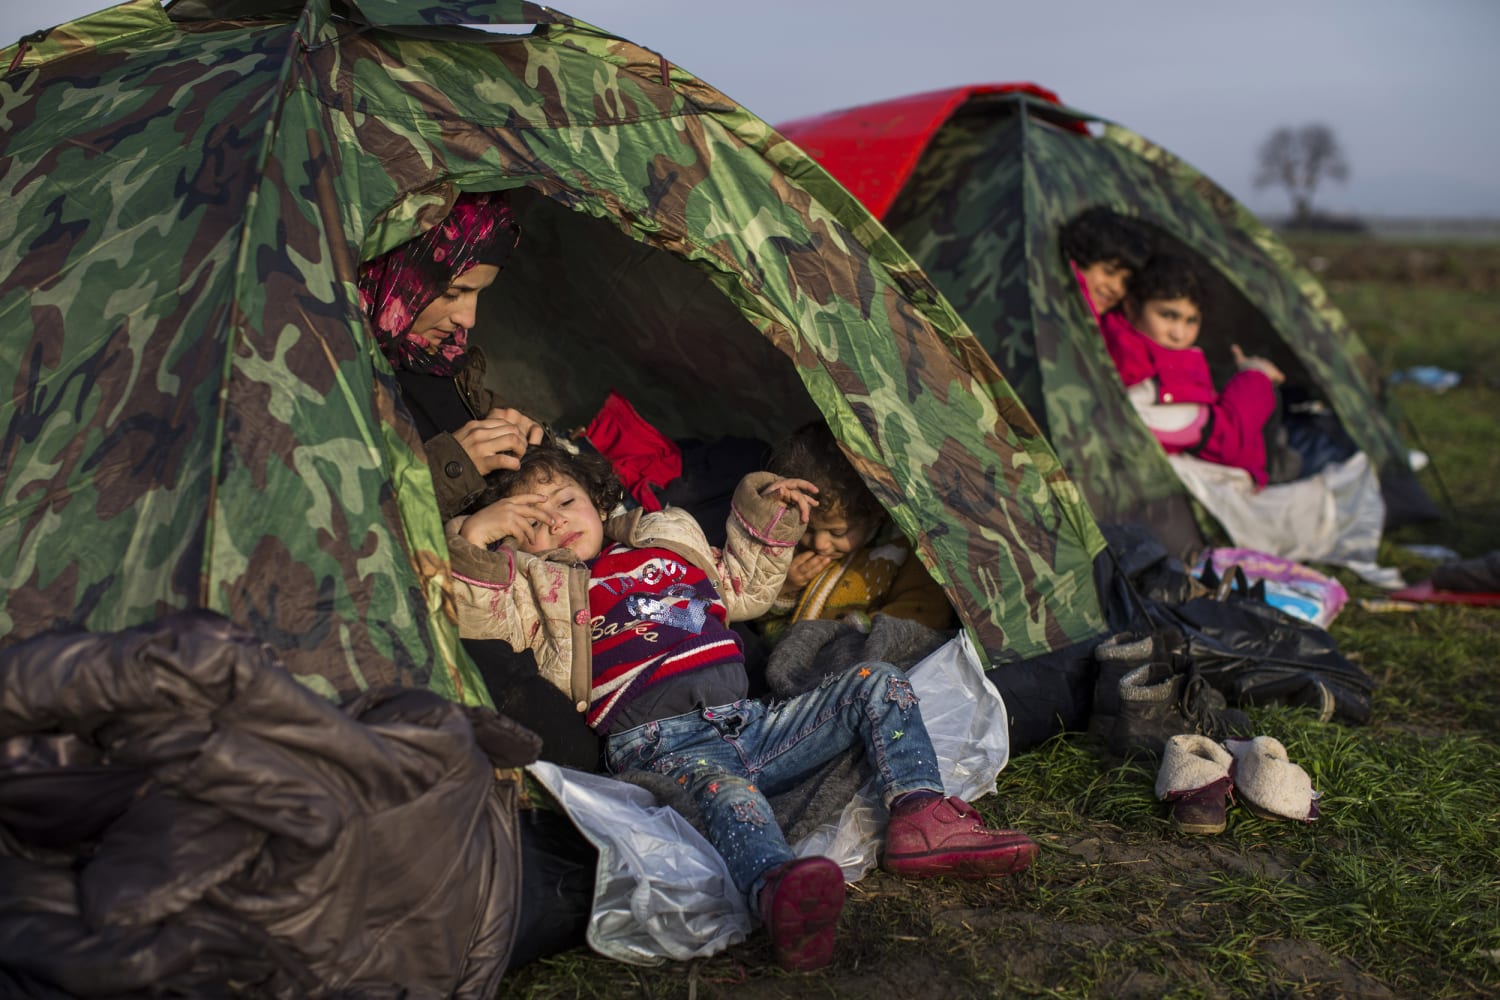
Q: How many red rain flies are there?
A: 1